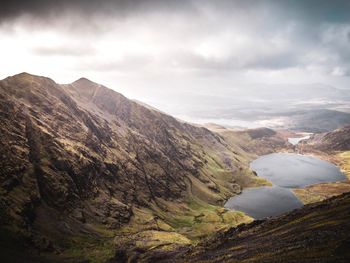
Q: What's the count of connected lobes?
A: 2